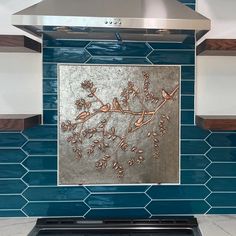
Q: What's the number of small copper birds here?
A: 5